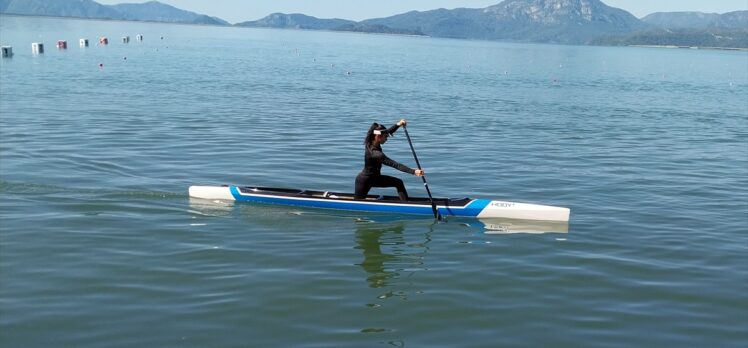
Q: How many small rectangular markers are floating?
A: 7